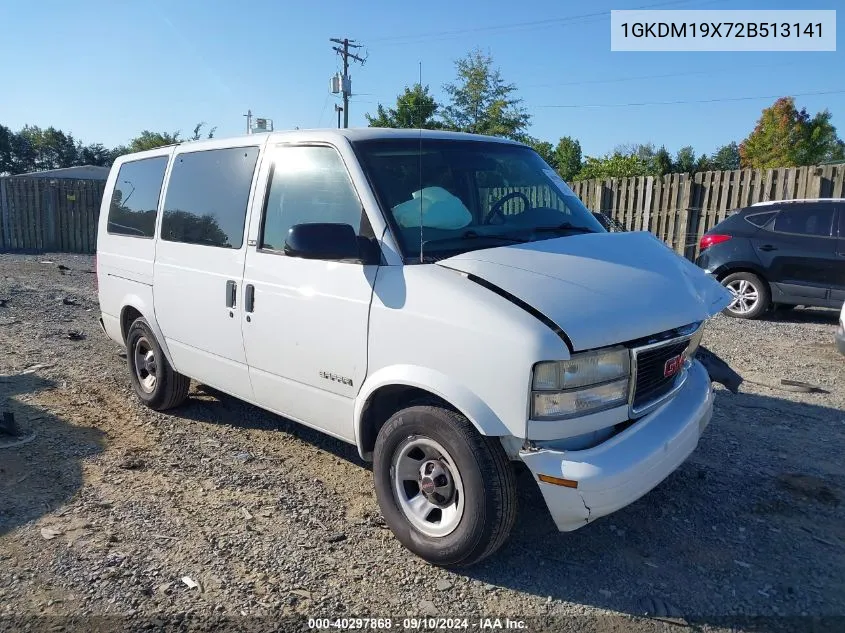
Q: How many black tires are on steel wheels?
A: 2